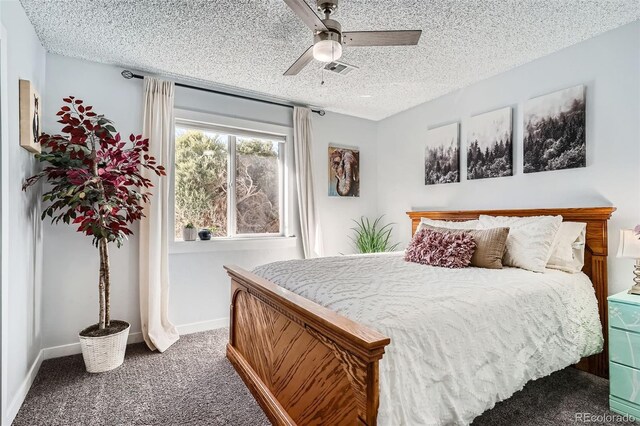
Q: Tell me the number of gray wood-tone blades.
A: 3